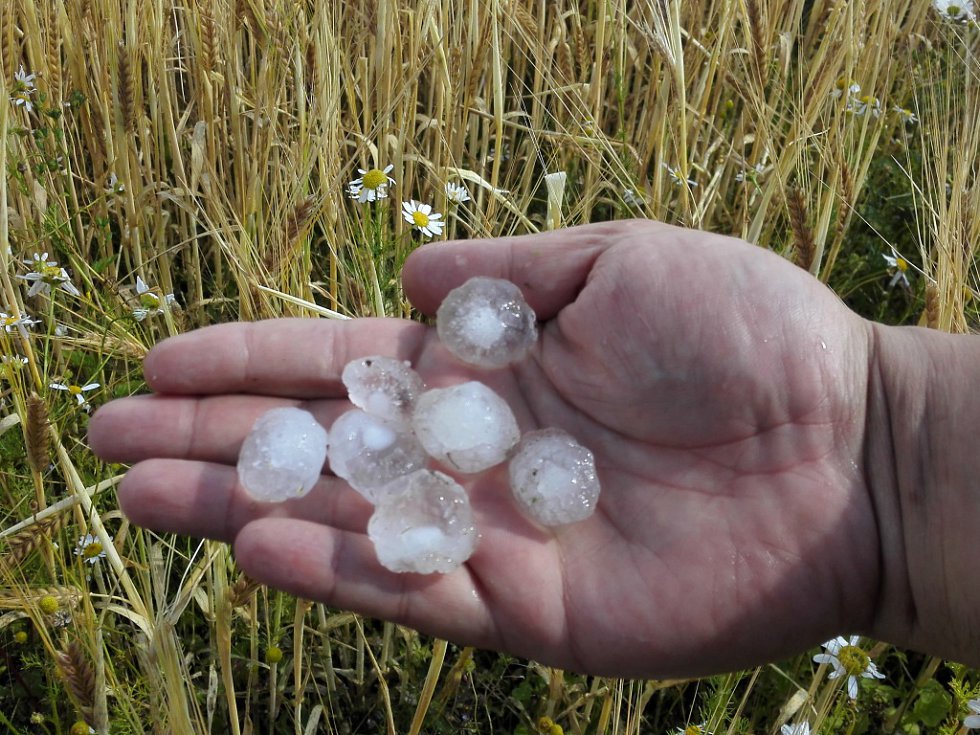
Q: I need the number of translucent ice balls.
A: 7